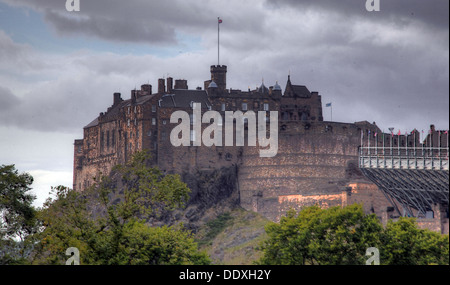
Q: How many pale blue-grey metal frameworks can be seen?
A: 1